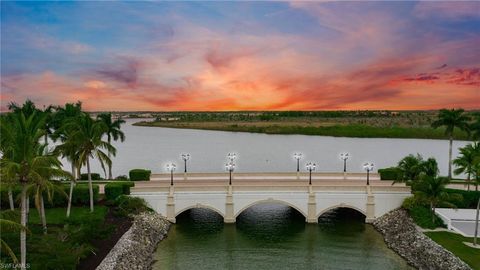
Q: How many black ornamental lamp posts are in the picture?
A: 8